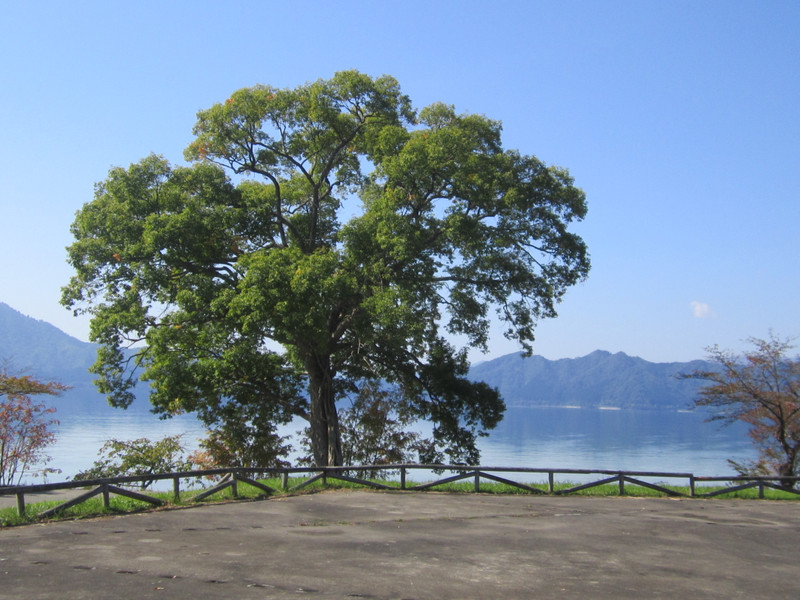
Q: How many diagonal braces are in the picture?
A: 12